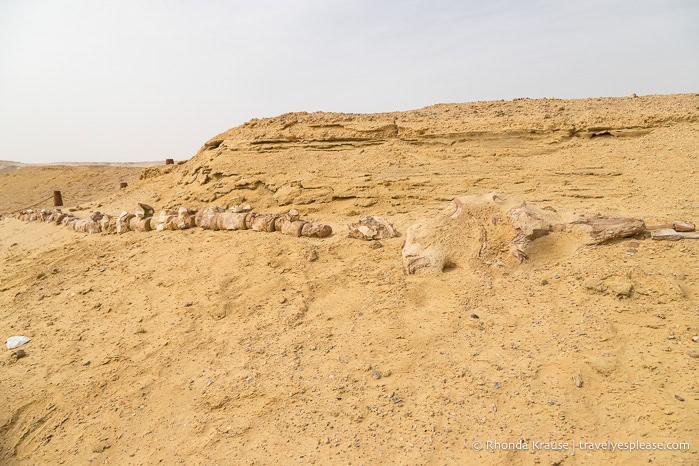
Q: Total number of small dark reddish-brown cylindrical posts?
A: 3